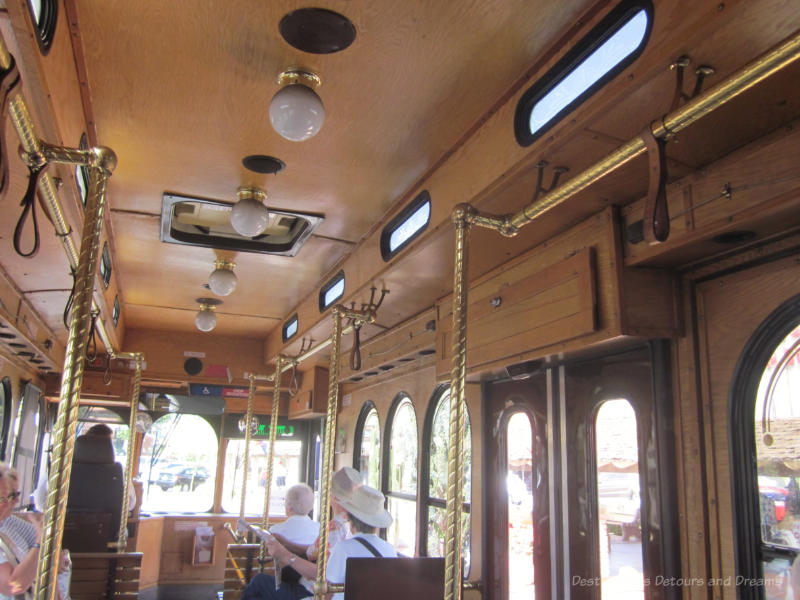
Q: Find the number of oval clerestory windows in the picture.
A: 8